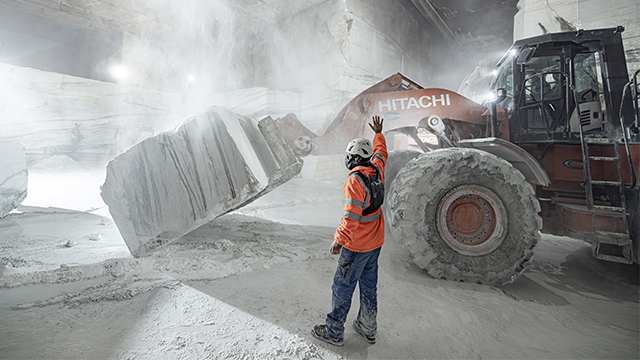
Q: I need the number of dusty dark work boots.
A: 2